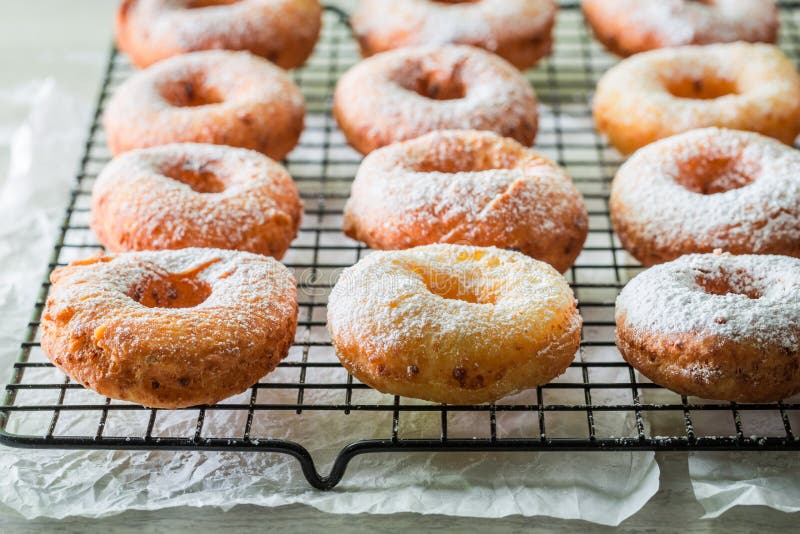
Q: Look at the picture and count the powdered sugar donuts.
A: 12